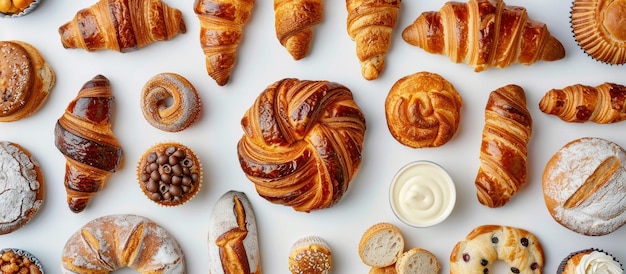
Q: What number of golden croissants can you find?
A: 8